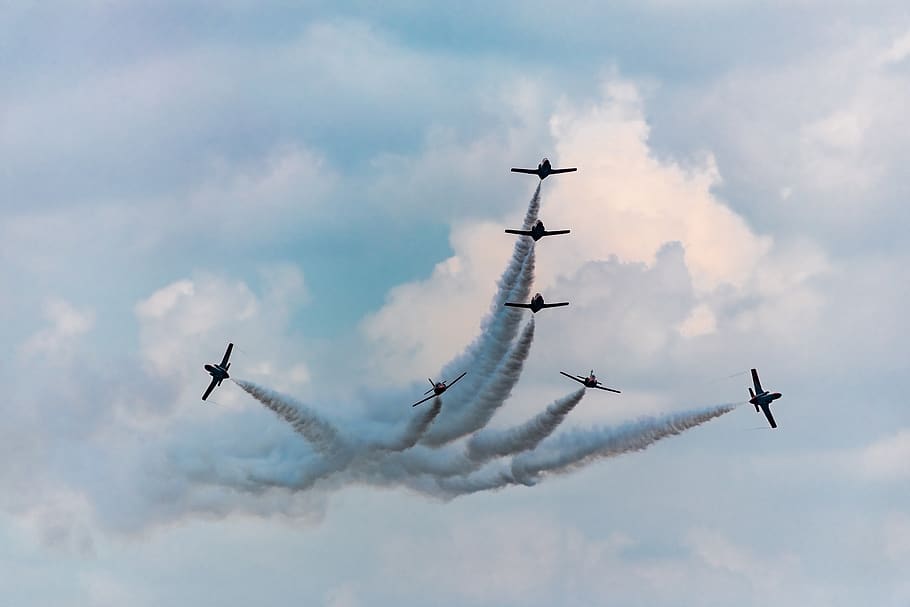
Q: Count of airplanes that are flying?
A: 7